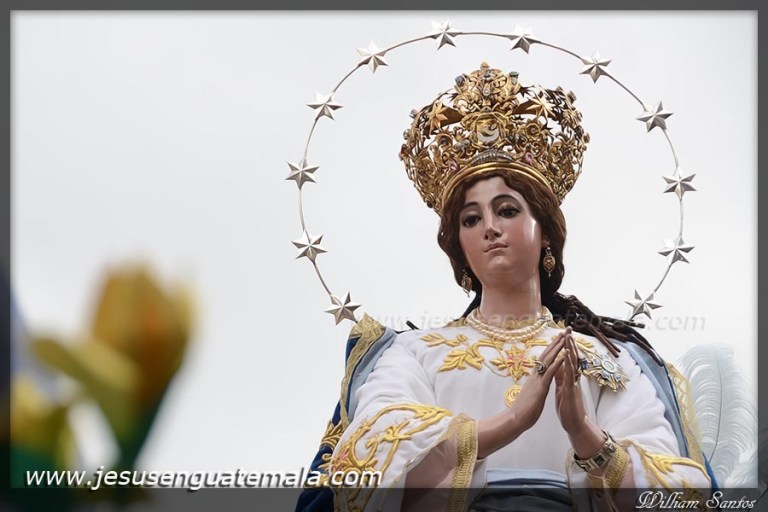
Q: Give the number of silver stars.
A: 12